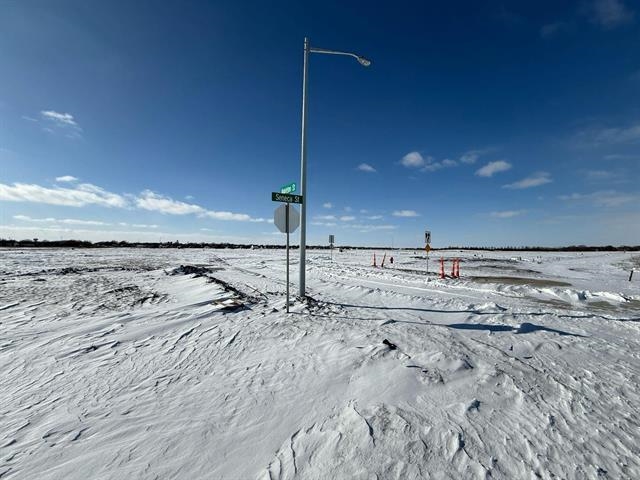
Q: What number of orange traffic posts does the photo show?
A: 5